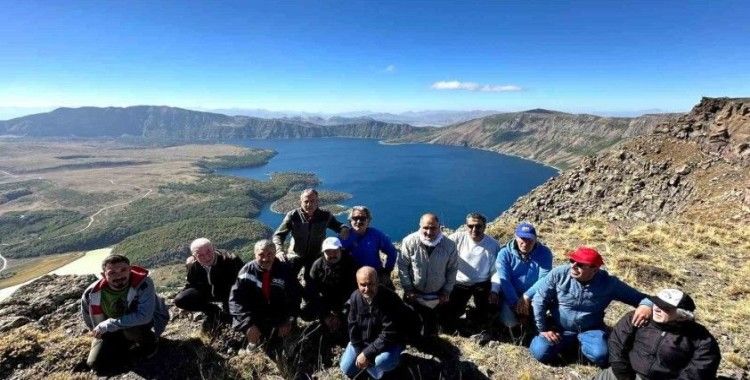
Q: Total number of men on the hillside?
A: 12